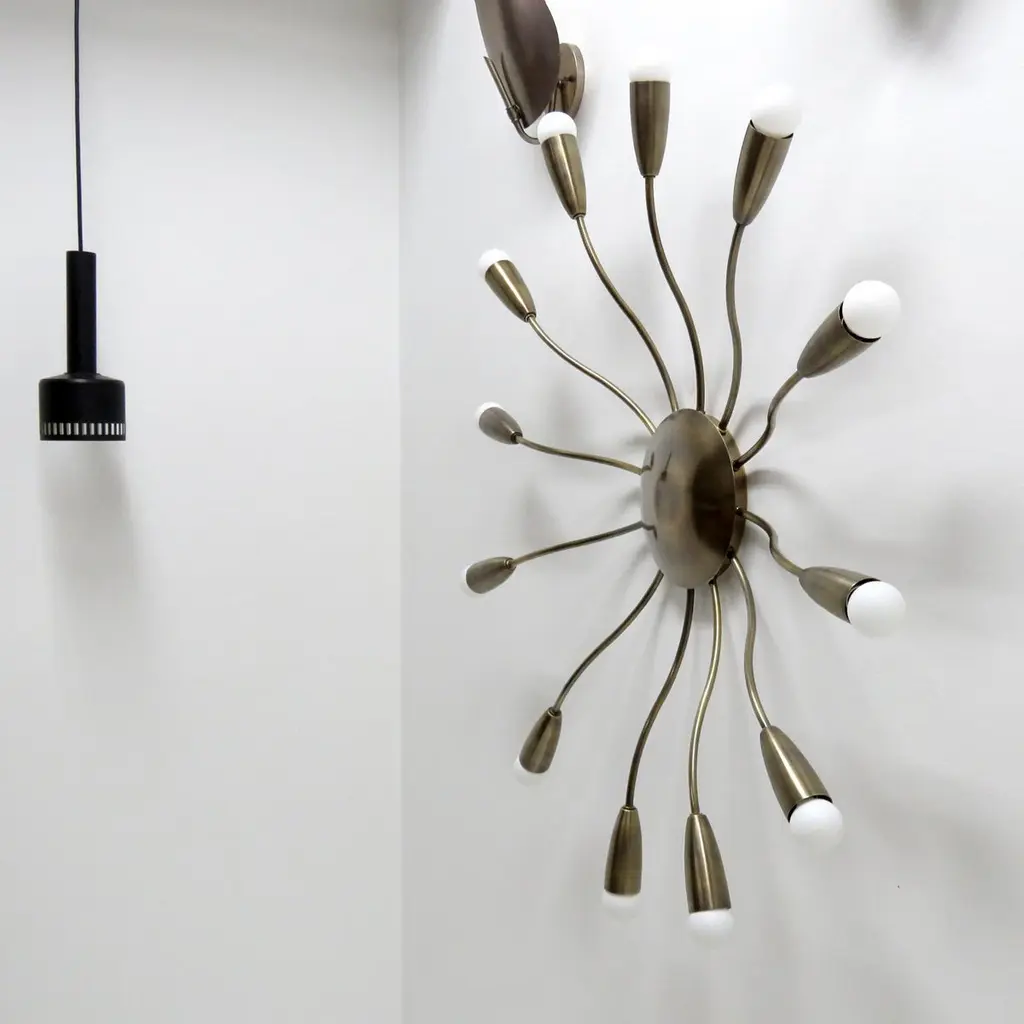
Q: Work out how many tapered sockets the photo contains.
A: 12